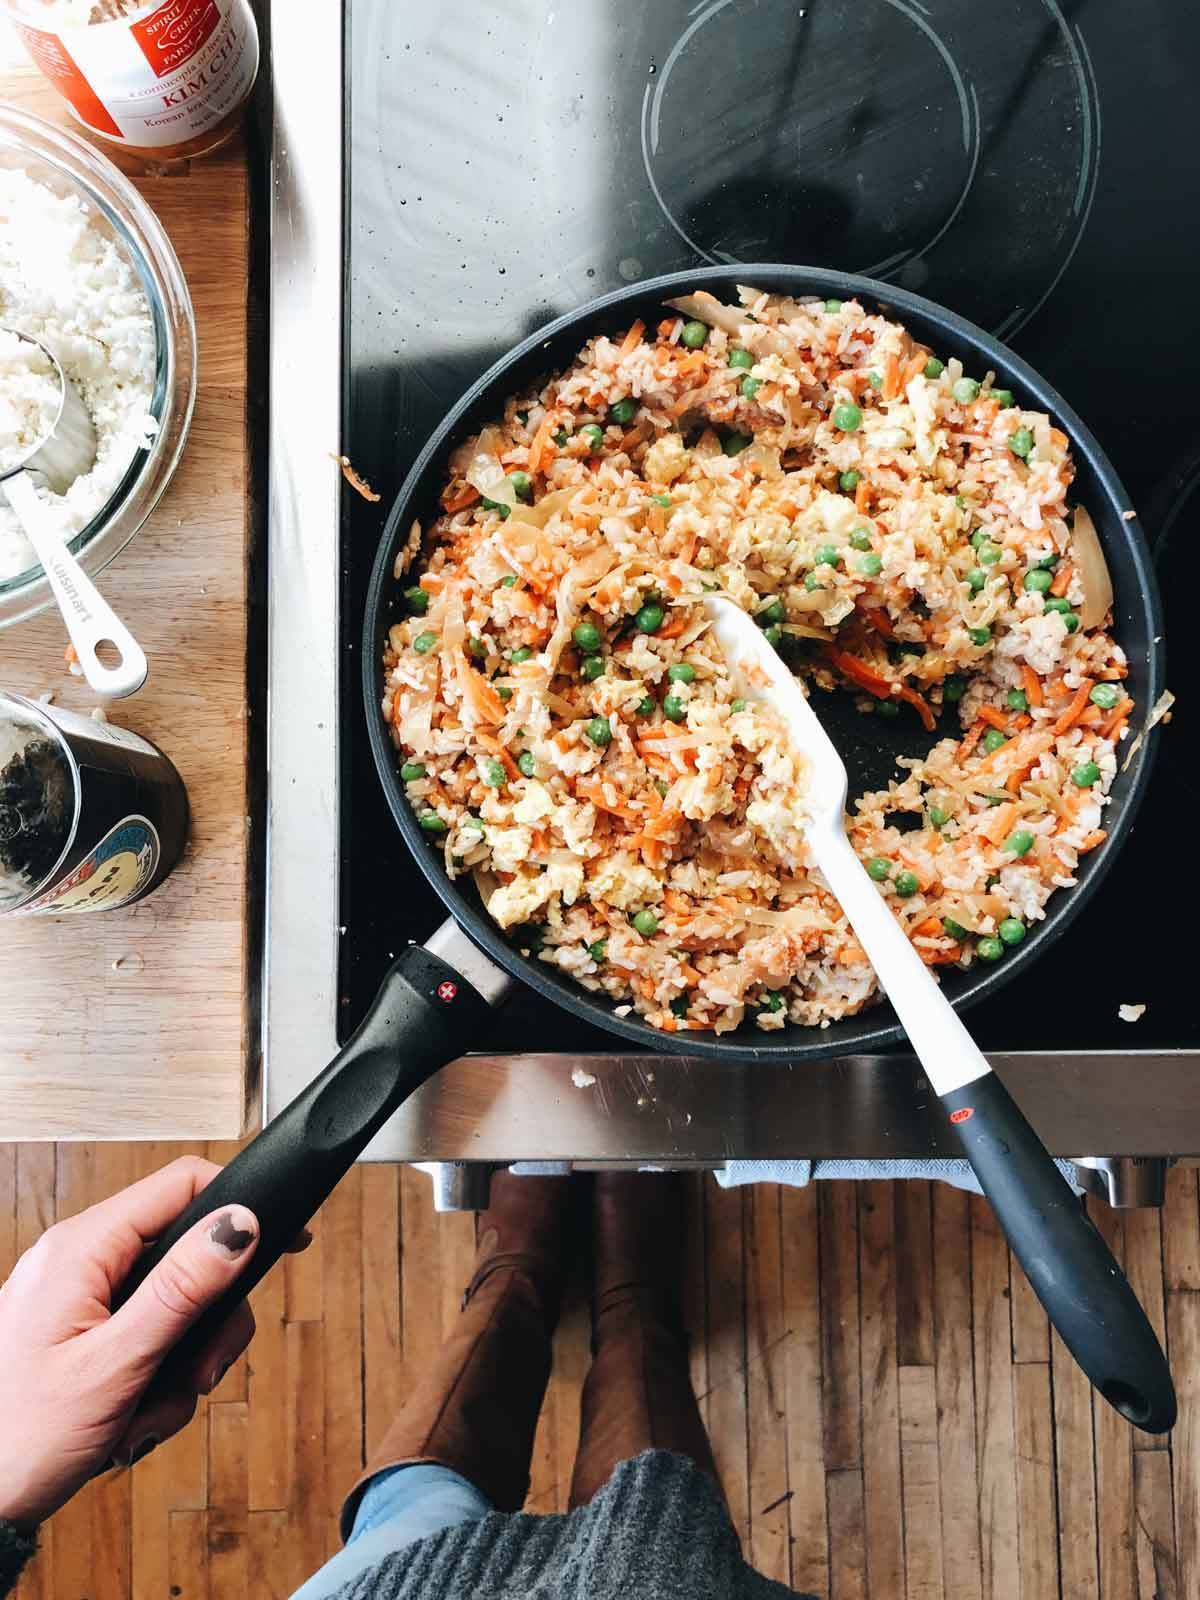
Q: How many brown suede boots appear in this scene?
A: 2